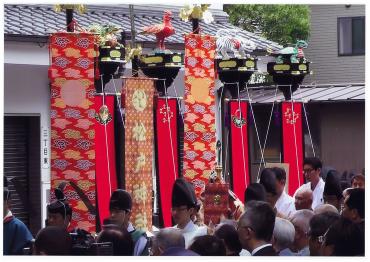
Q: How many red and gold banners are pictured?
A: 3